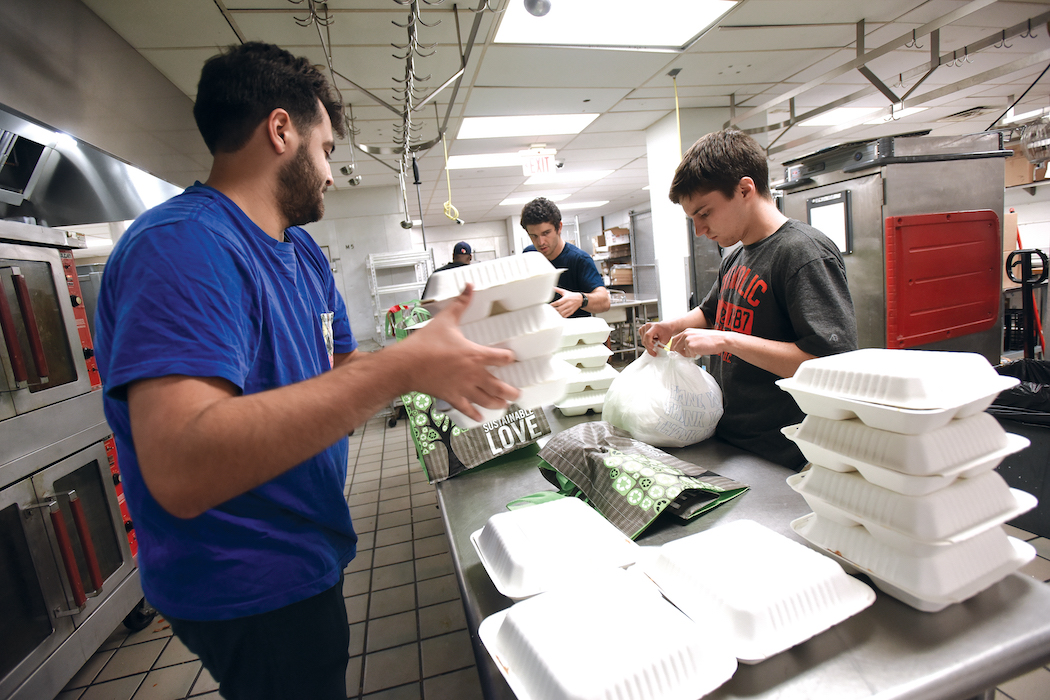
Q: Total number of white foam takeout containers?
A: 14